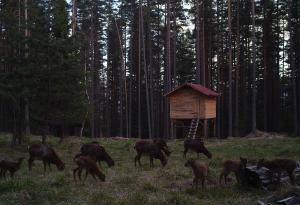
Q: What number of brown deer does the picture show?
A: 10